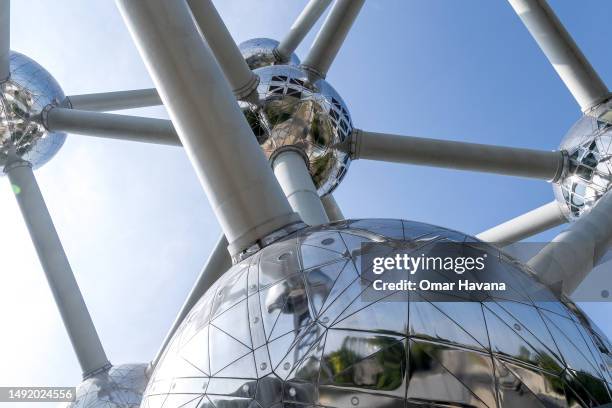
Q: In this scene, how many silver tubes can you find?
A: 15